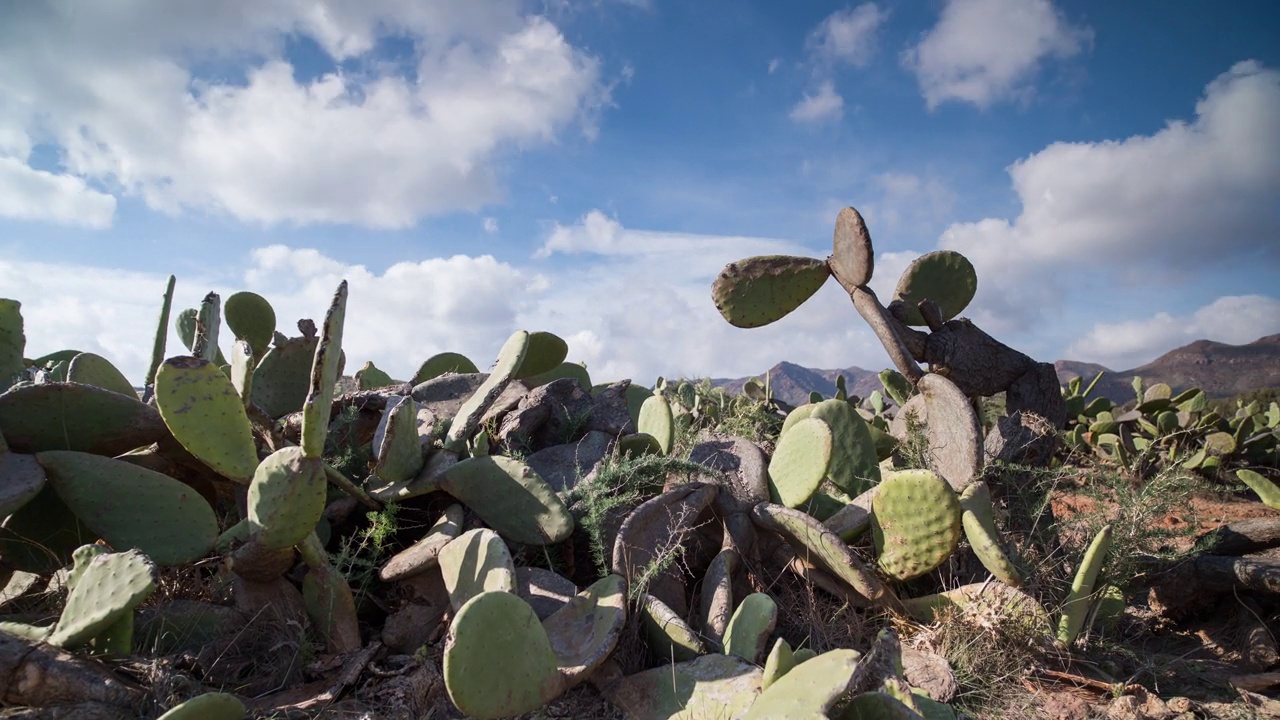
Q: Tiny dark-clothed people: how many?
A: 0